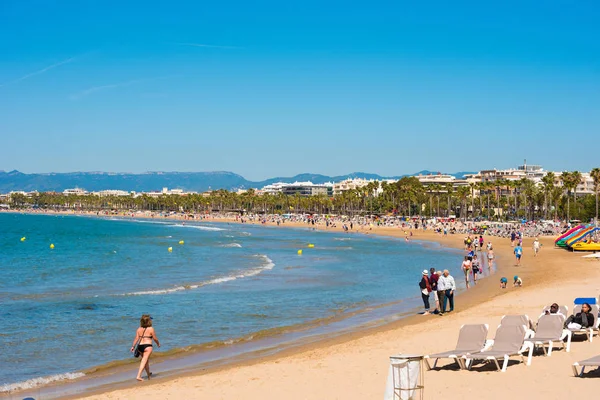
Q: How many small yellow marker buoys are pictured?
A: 6